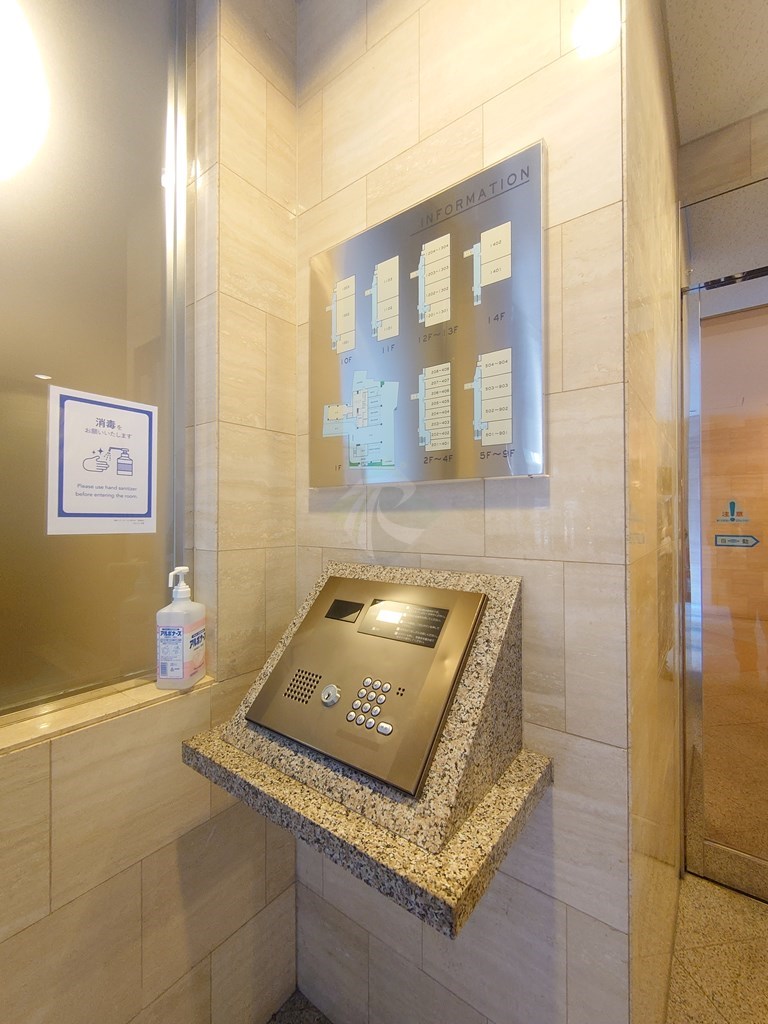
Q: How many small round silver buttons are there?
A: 12